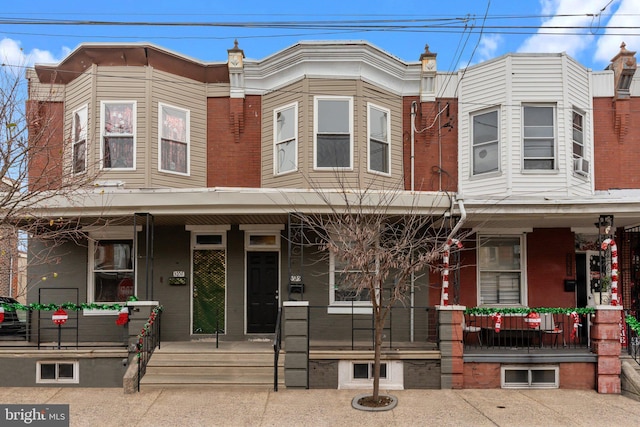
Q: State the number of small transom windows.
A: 2